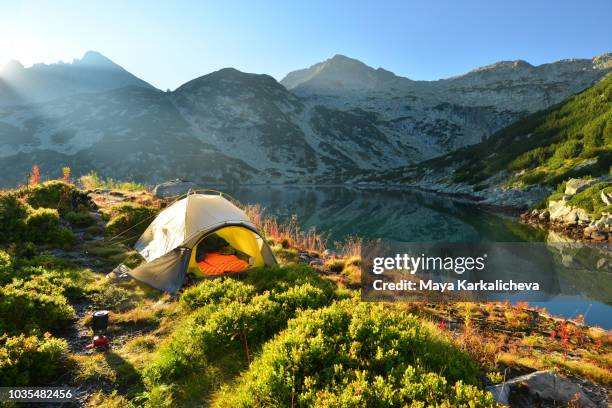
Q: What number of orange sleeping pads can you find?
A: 1